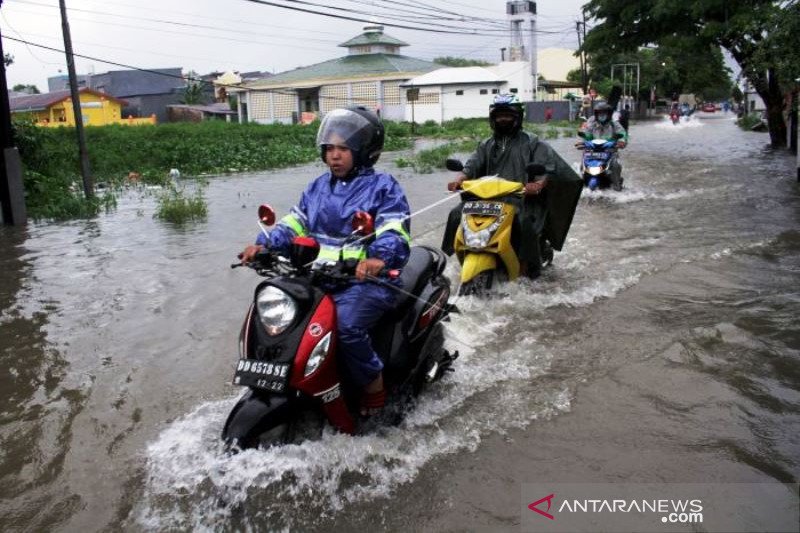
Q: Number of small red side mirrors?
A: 2